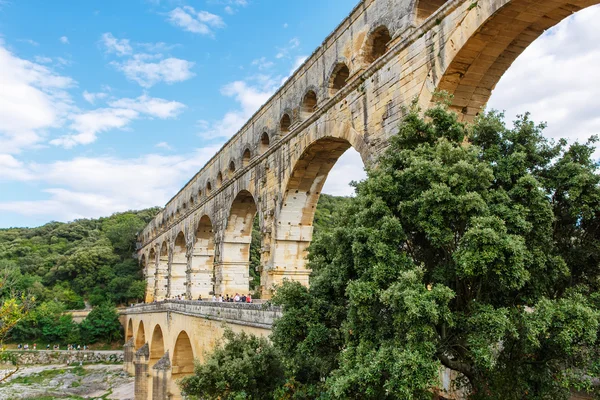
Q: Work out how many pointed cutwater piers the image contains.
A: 3